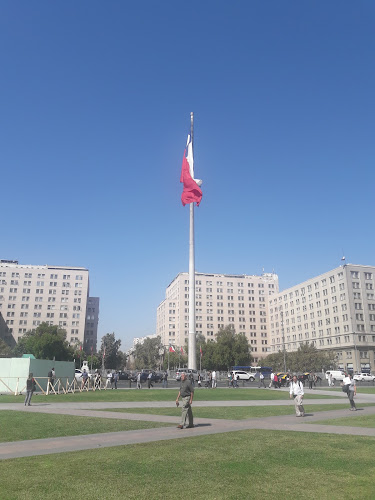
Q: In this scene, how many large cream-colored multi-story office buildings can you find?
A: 3